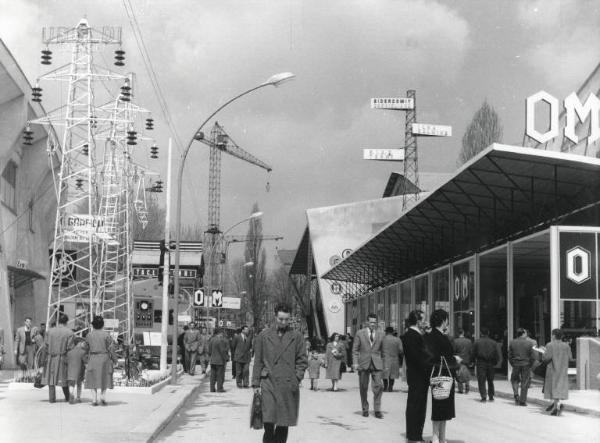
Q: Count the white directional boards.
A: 3